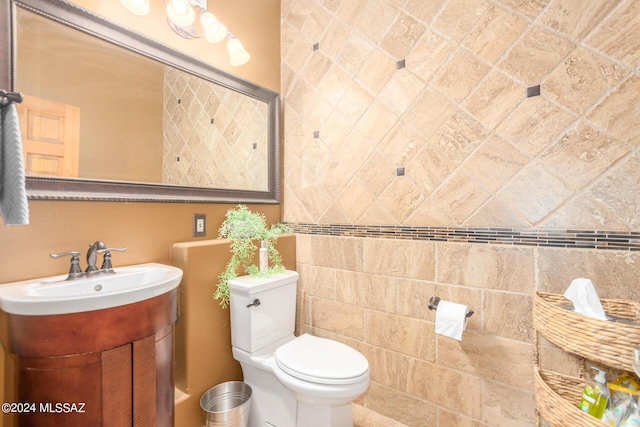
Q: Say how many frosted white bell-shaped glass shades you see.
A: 4